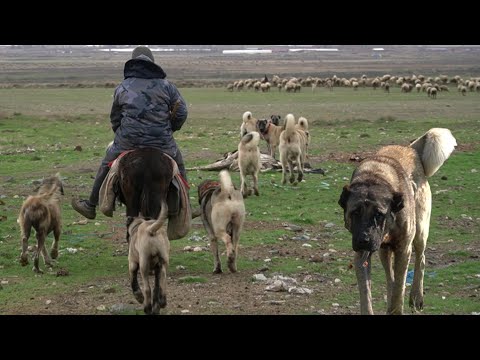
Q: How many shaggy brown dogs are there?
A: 1